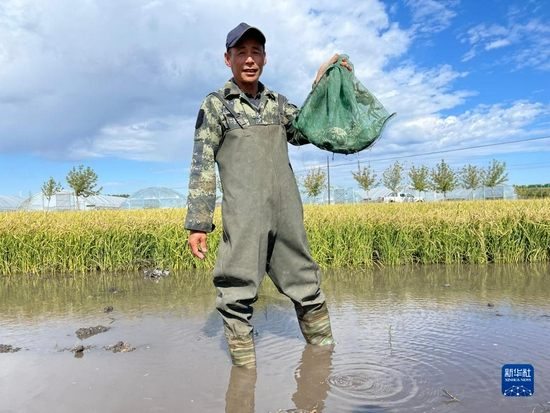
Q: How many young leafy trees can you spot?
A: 9